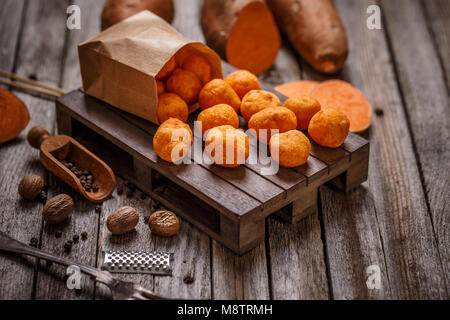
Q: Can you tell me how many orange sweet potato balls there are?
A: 15